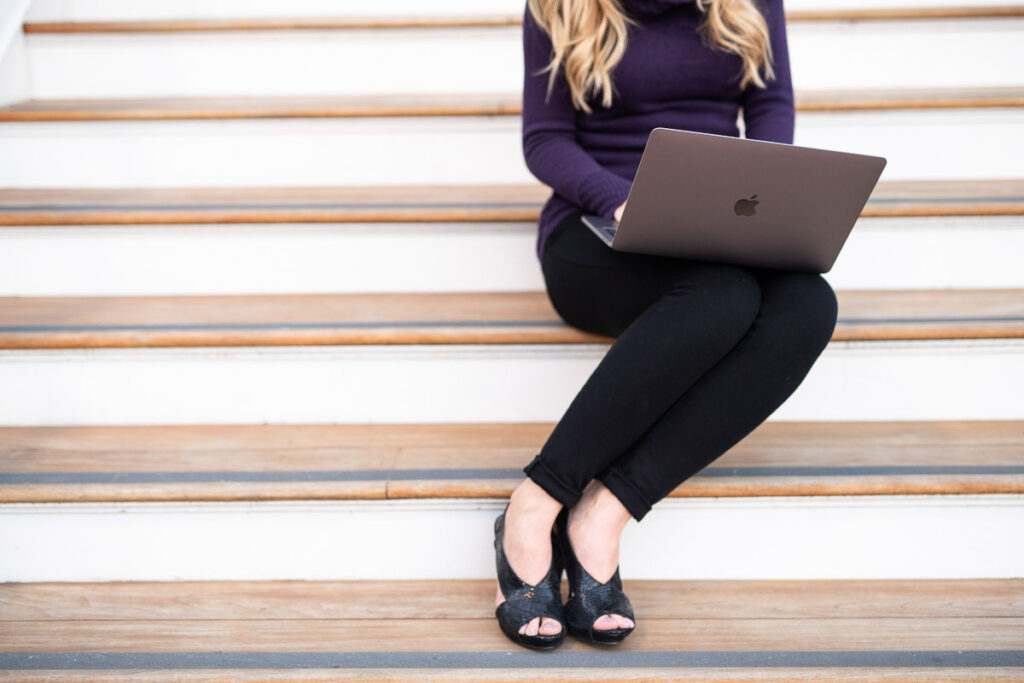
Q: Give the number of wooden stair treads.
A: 6